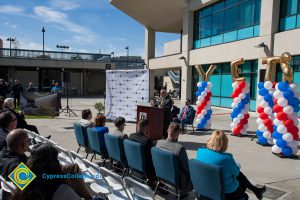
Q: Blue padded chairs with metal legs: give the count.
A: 6